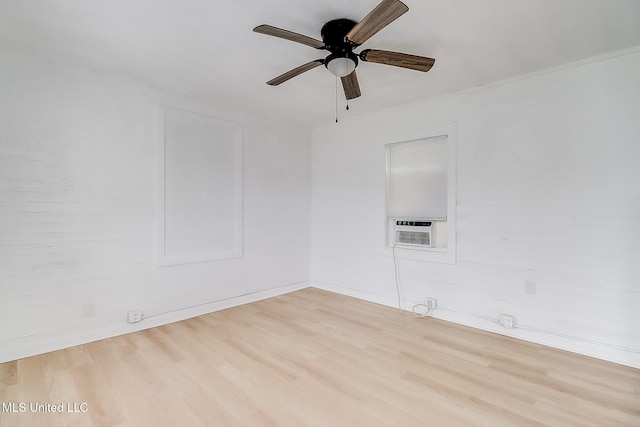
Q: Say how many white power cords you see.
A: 1